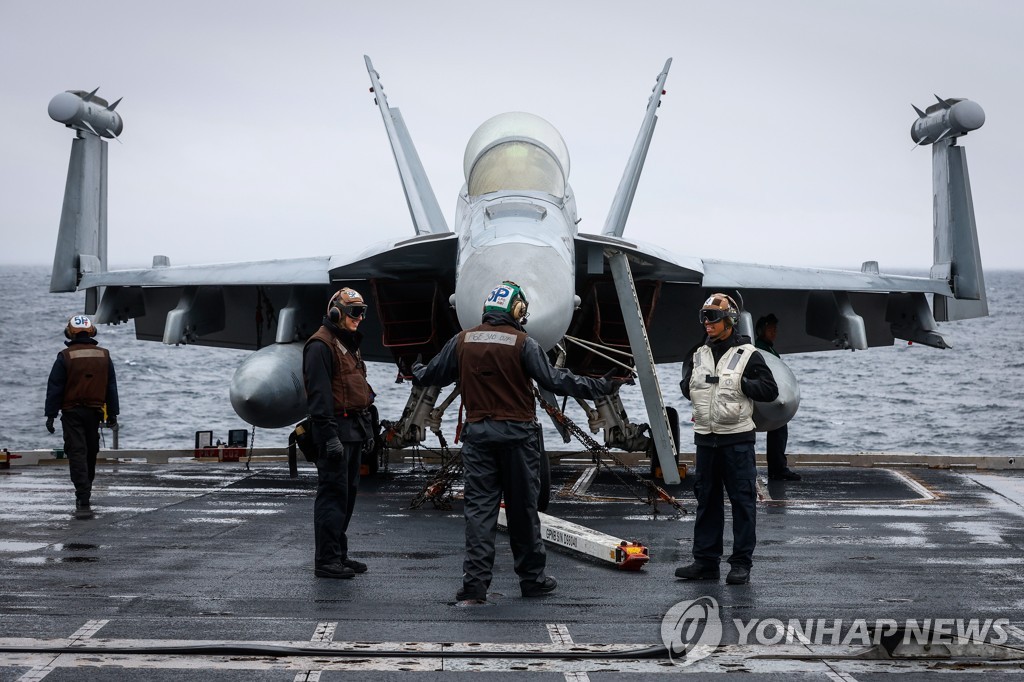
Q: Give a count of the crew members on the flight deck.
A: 5